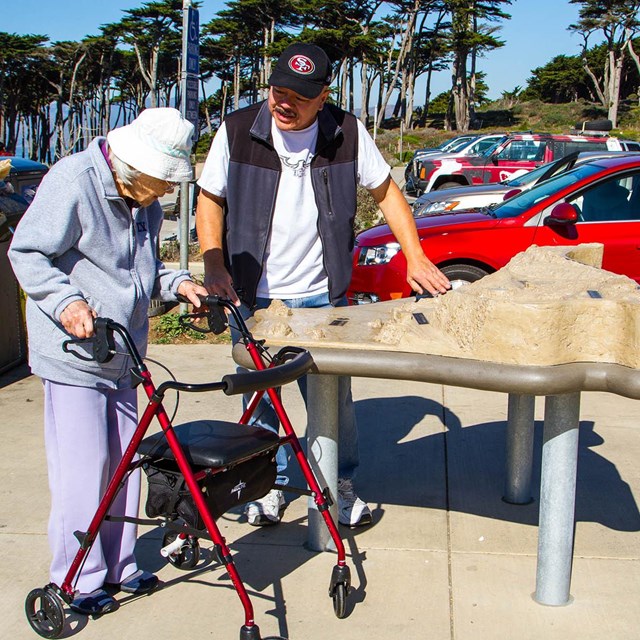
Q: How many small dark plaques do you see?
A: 3